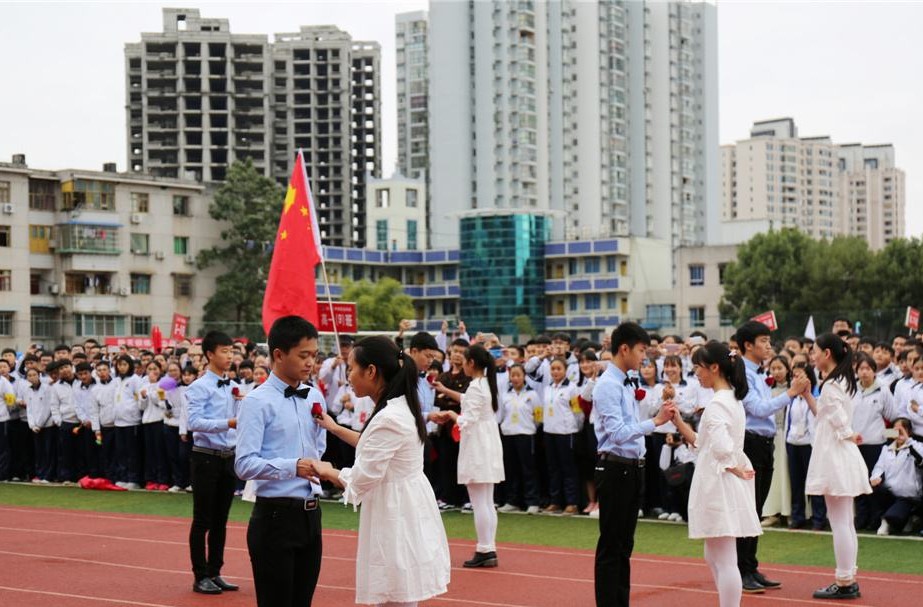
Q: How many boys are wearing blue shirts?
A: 5